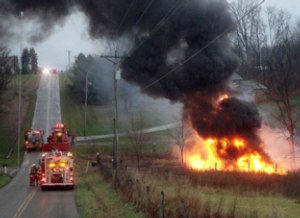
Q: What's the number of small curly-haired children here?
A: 0